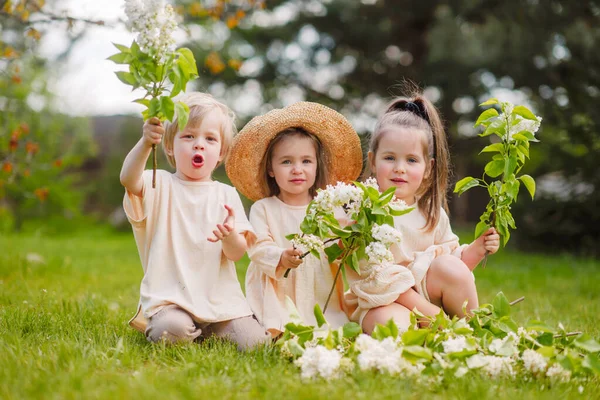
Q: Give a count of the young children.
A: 3